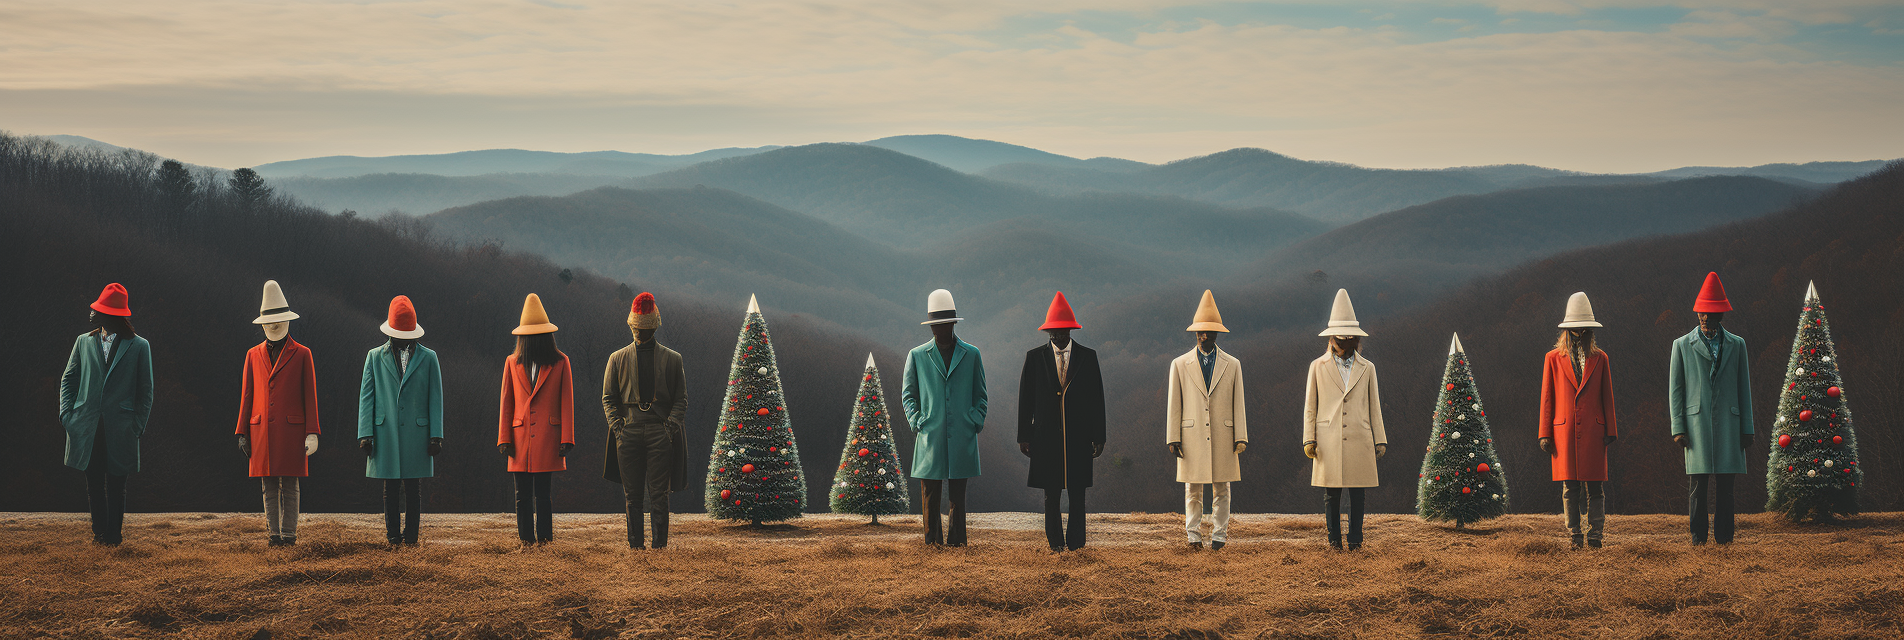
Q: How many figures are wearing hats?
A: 11